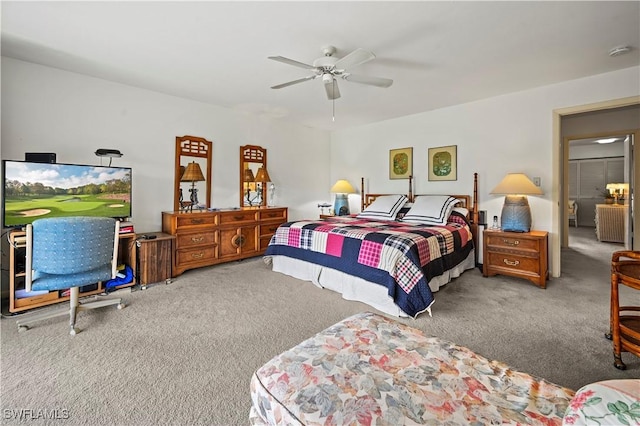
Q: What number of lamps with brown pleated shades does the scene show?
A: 2